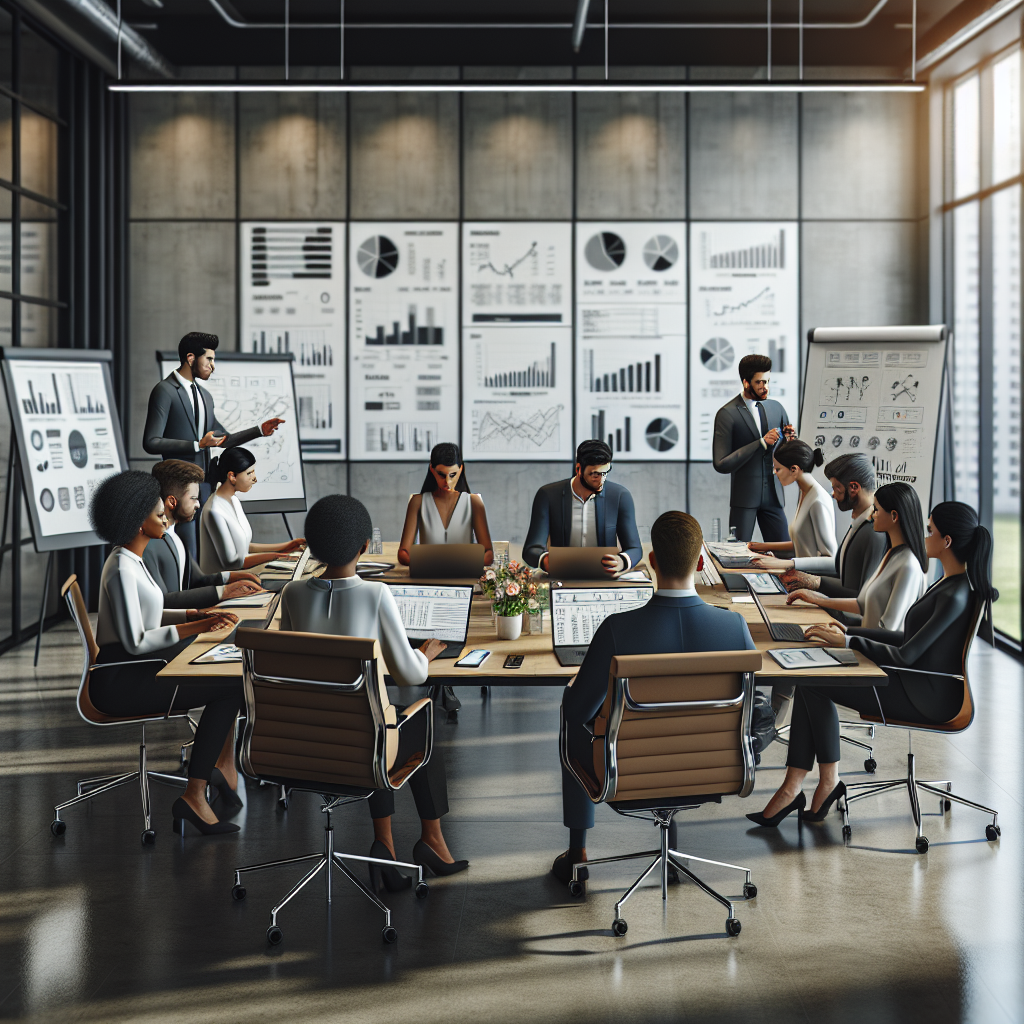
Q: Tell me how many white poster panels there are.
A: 5